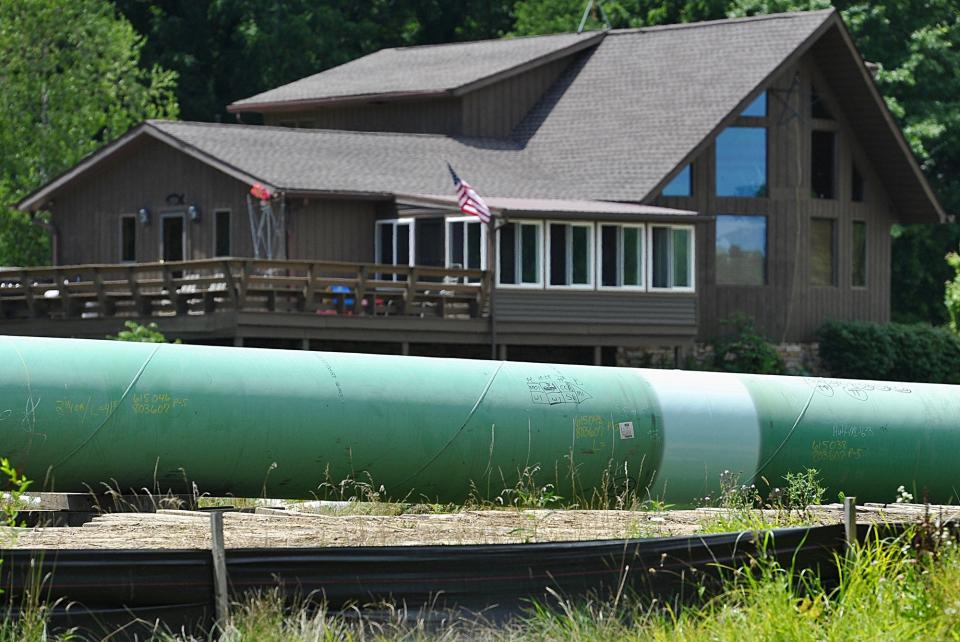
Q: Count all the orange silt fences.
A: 0